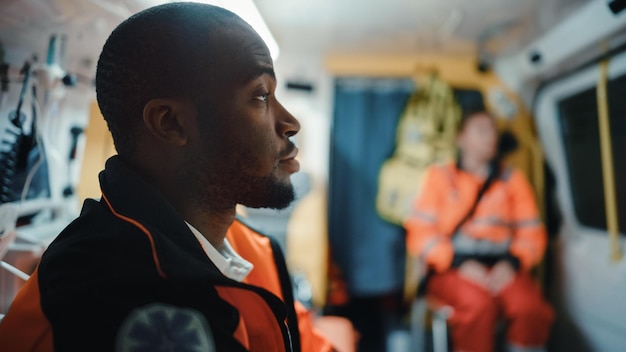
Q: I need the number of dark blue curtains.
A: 1